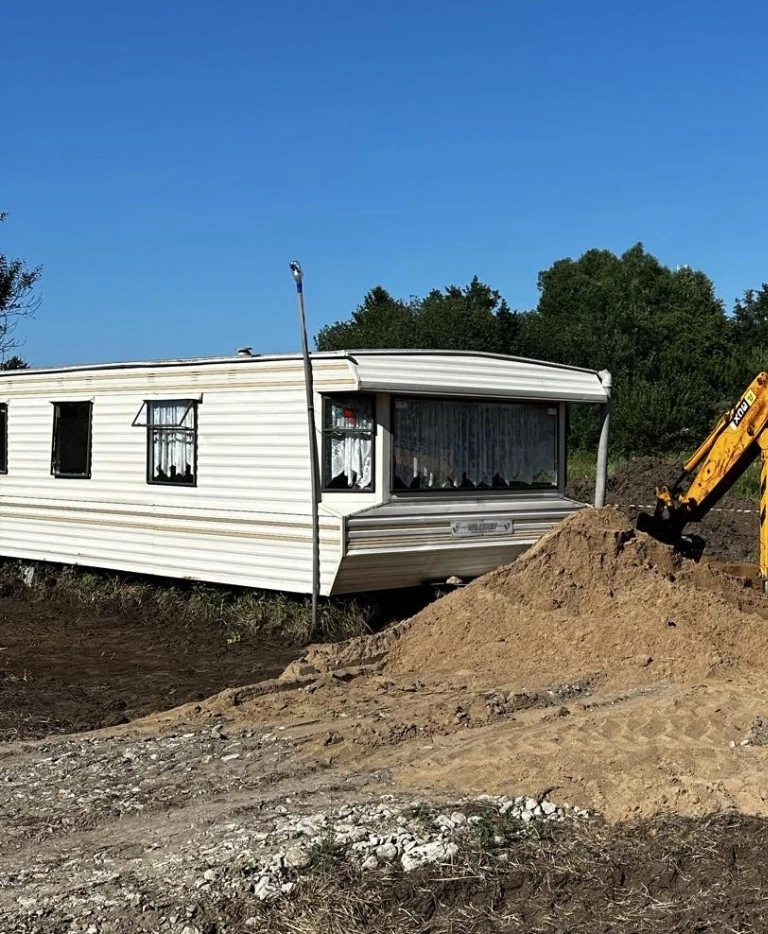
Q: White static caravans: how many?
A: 1